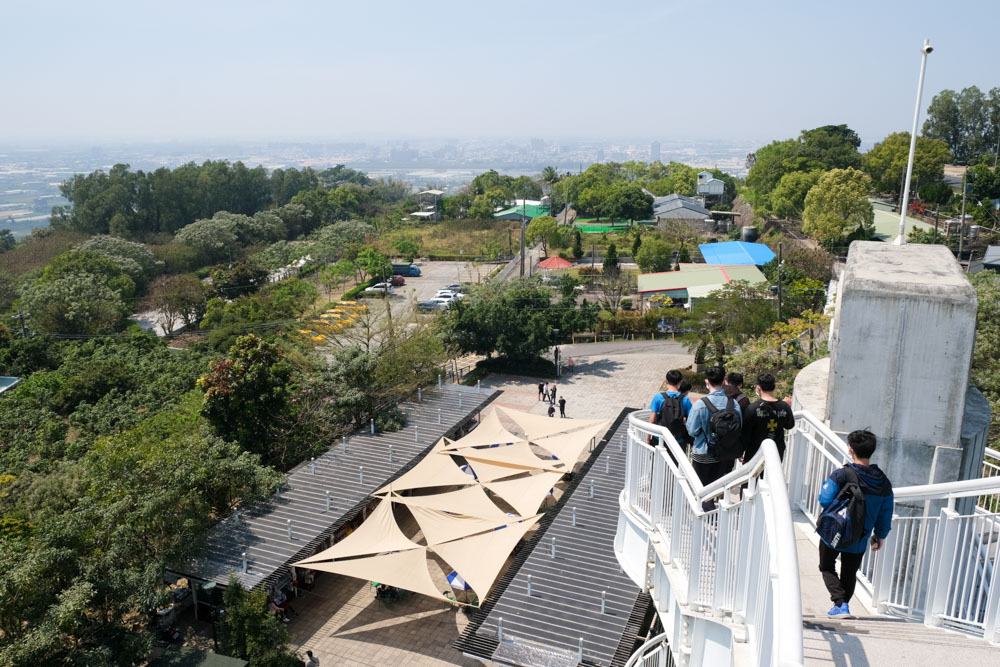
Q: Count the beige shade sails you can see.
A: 12